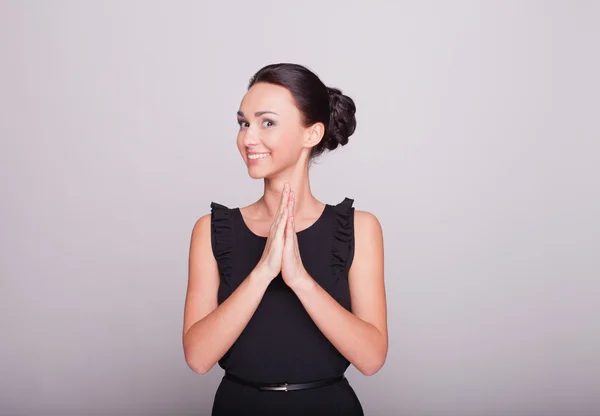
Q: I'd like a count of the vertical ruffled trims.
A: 2